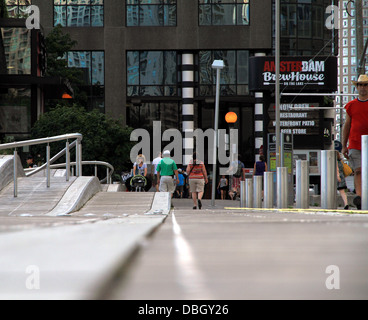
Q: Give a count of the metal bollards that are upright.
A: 8